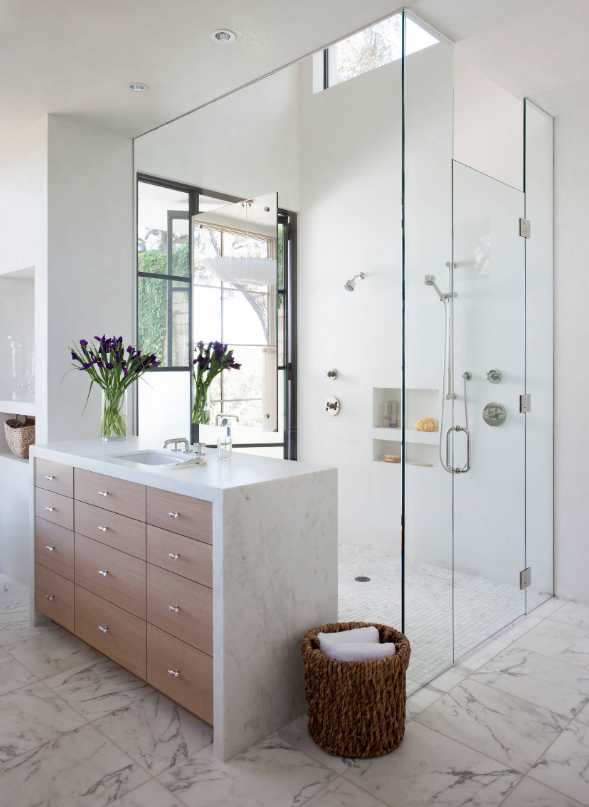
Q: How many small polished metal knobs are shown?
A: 12